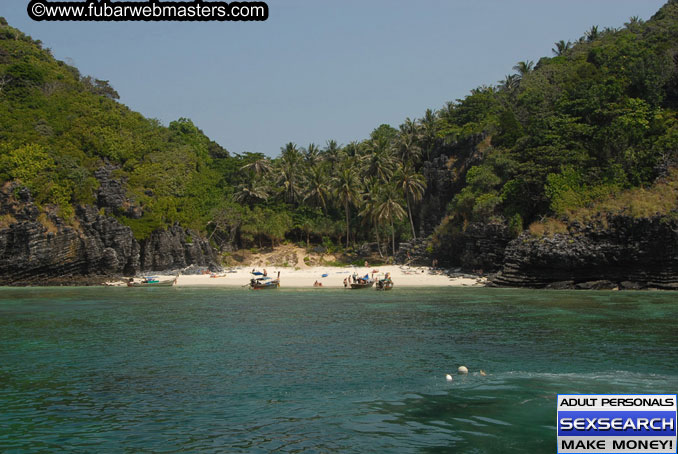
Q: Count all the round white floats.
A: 2